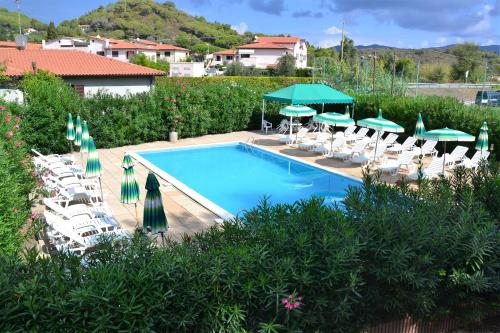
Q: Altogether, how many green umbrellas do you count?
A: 14